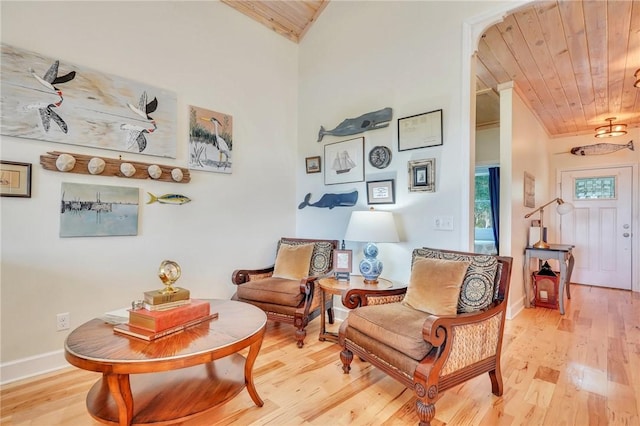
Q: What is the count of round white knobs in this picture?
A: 5